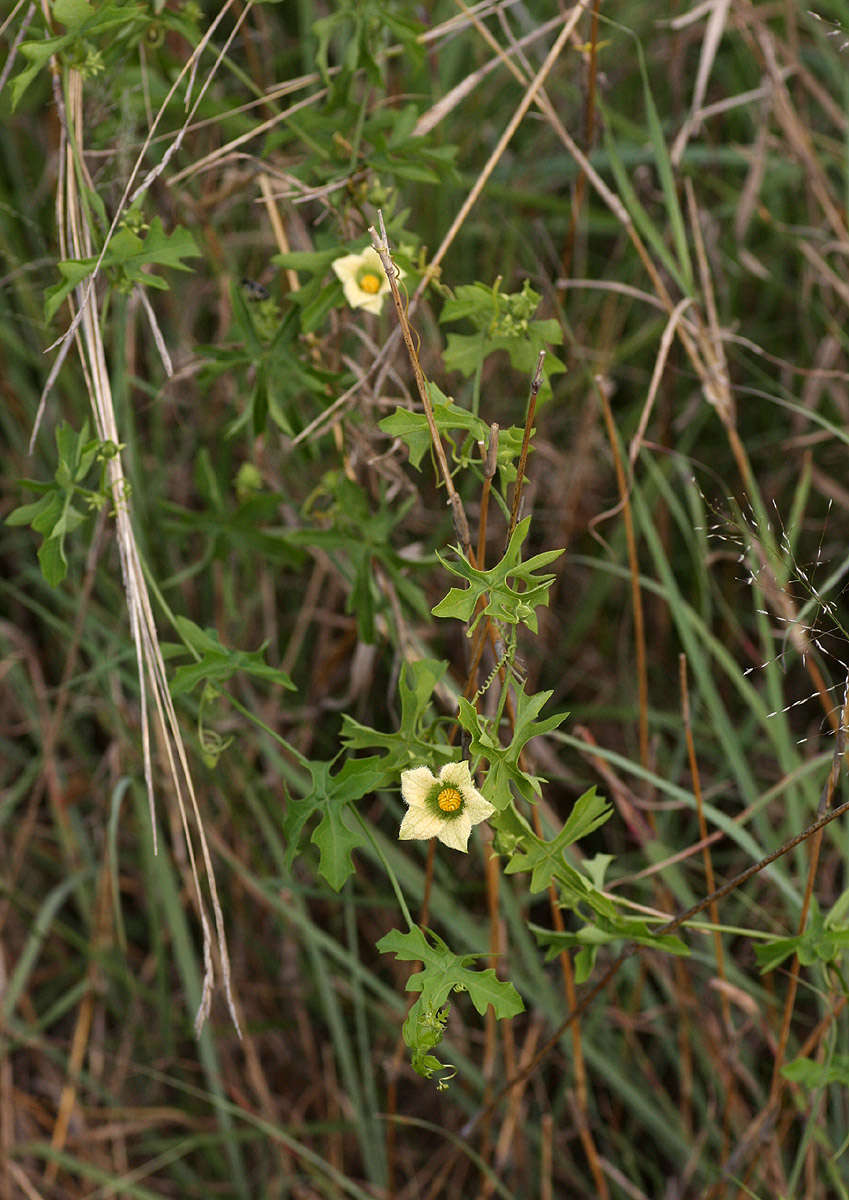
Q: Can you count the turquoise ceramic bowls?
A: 0